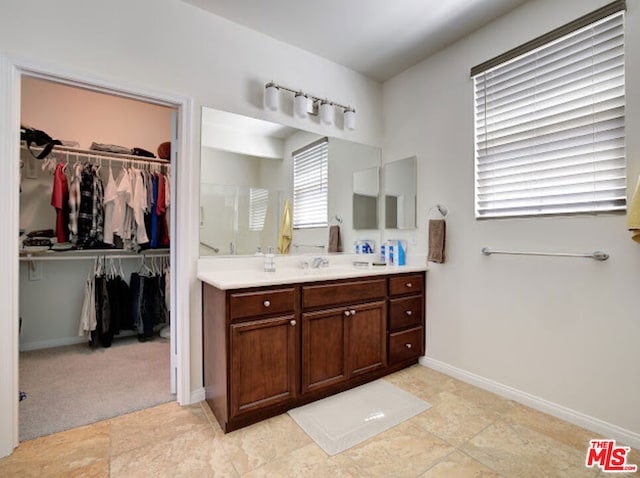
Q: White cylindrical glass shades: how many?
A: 4